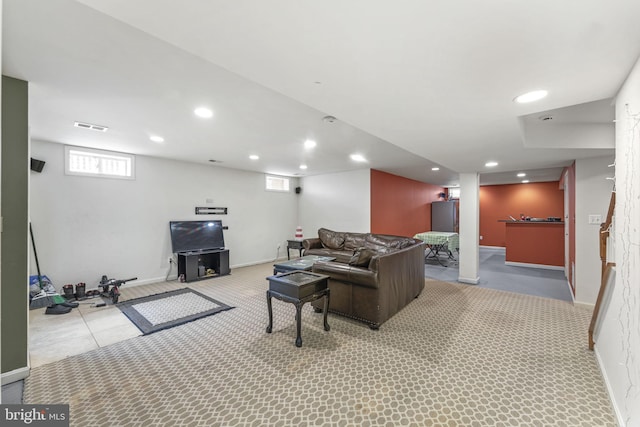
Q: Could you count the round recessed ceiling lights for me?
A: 11